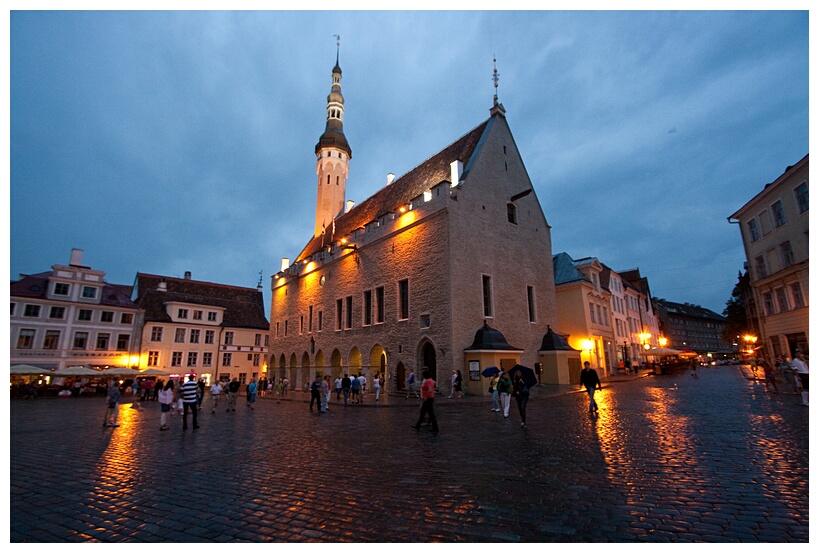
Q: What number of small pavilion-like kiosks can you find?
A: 2